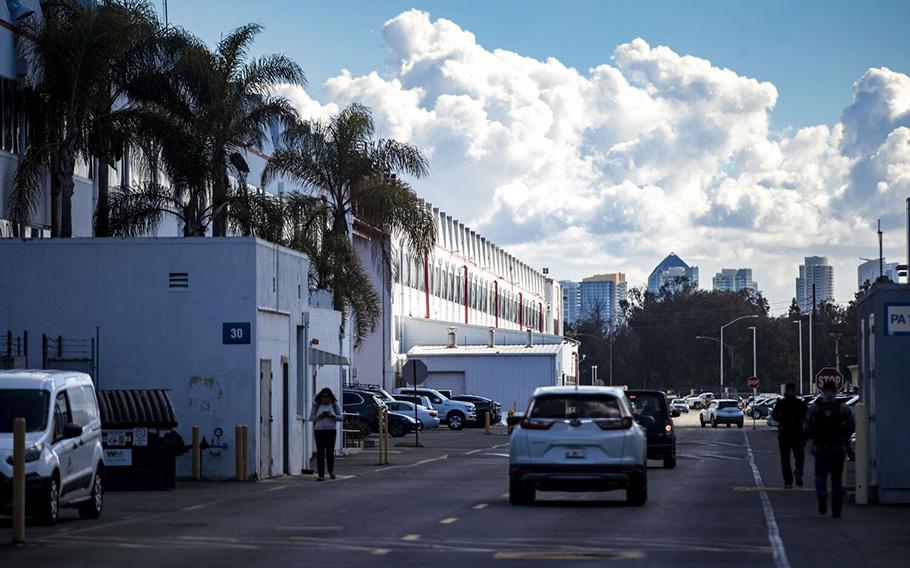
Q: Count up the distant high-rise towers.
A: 6